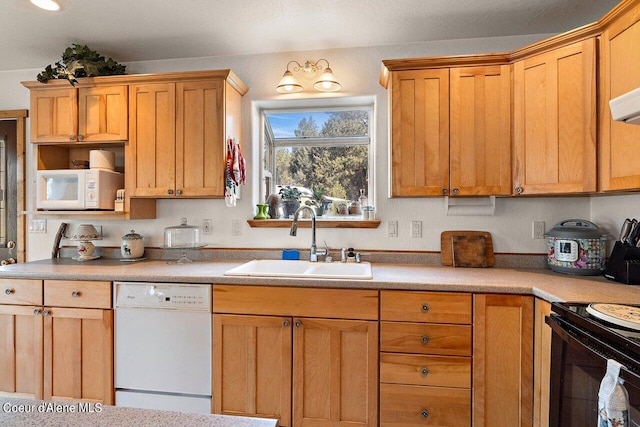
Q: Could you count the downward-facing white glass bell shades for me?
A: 2